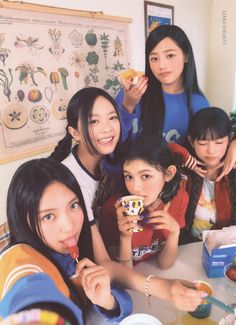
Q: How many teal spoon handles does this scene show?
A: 1